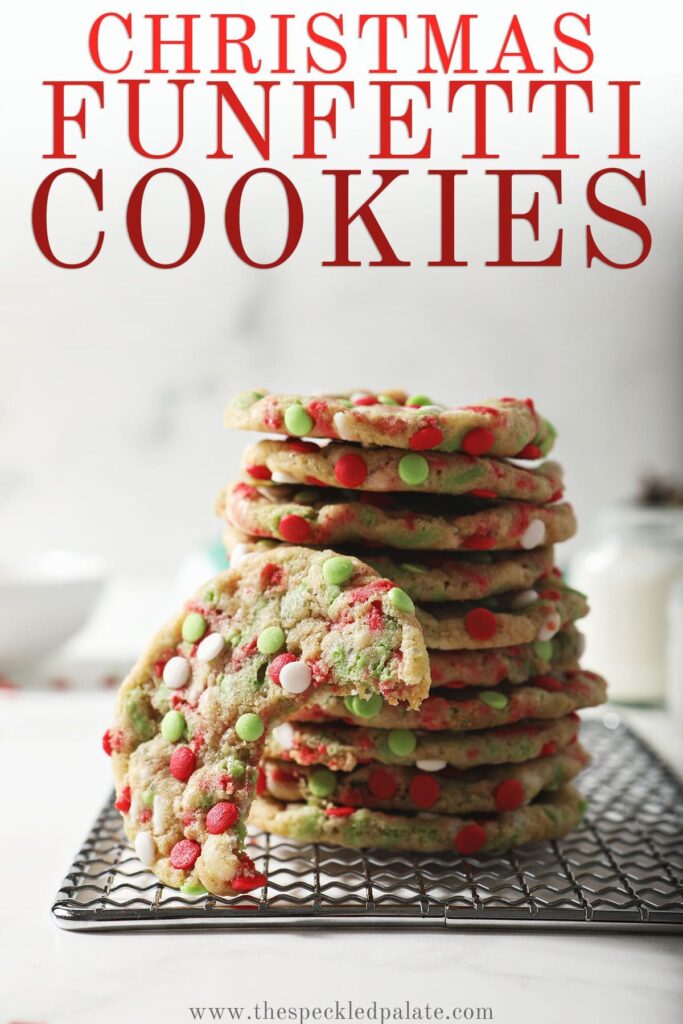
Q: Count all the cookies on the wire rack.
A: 11